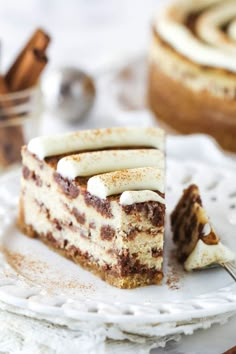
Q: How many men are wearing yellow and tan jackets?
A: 0